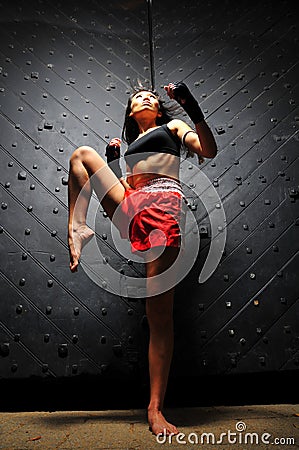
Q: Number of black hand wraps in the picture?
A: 2